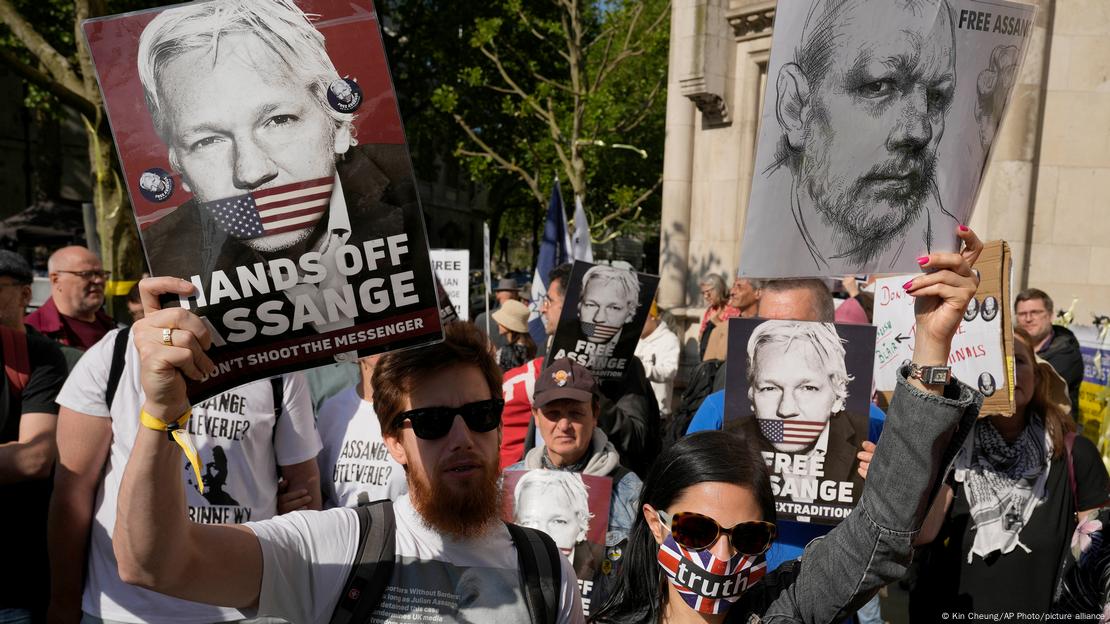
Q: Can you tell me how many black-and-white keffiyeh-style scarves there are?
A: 1